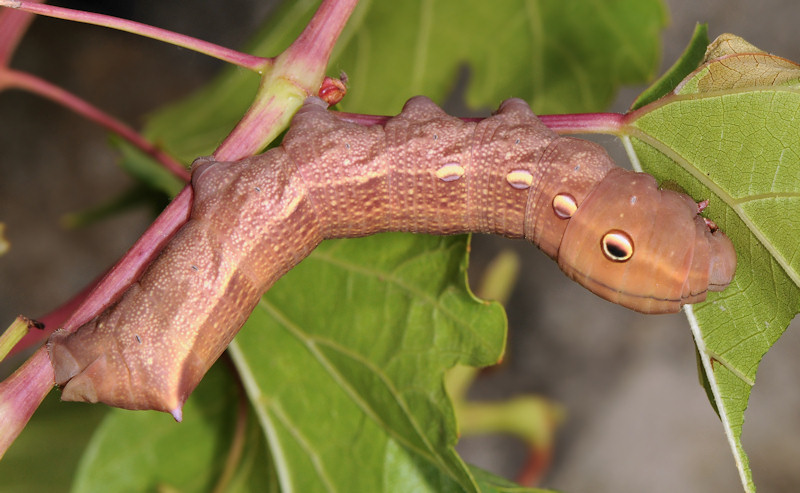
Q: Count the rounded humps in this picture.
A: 4